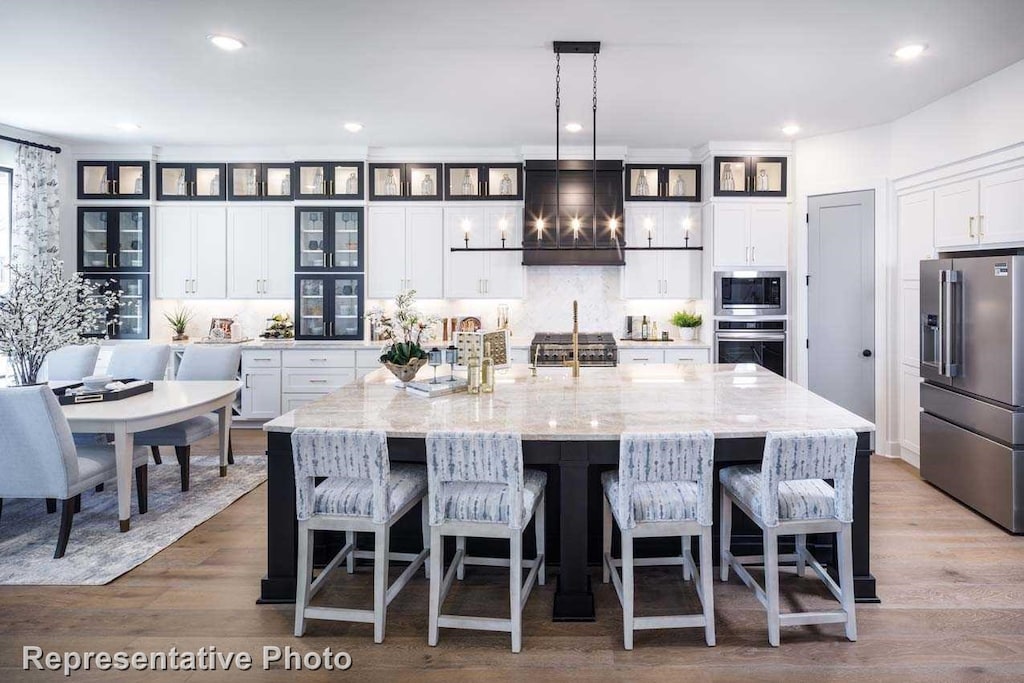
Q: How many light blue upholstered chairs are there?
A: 4